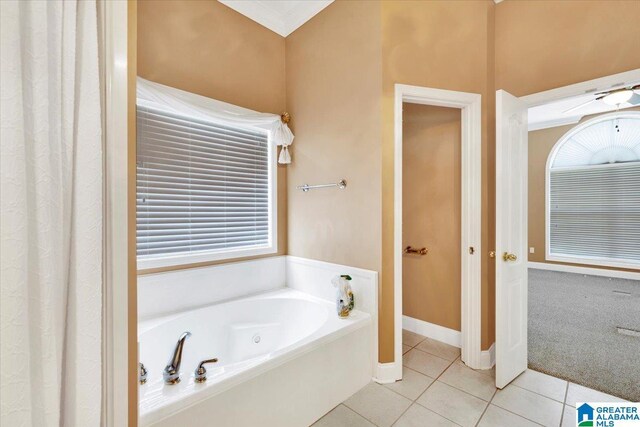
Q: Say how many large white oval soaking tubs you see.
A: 1